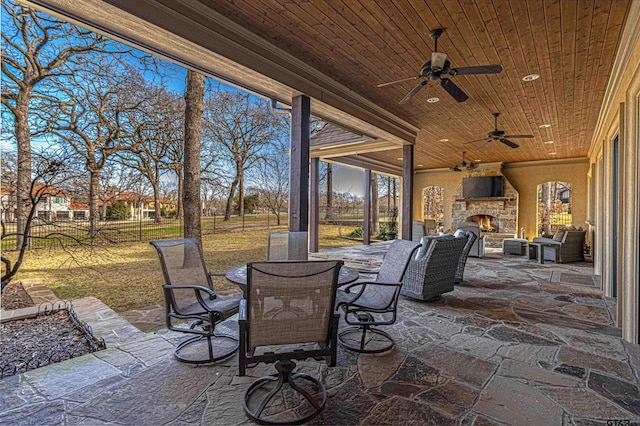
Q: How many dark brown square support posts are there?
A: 4